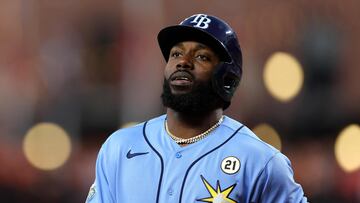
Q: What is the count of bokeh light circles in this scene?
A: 4